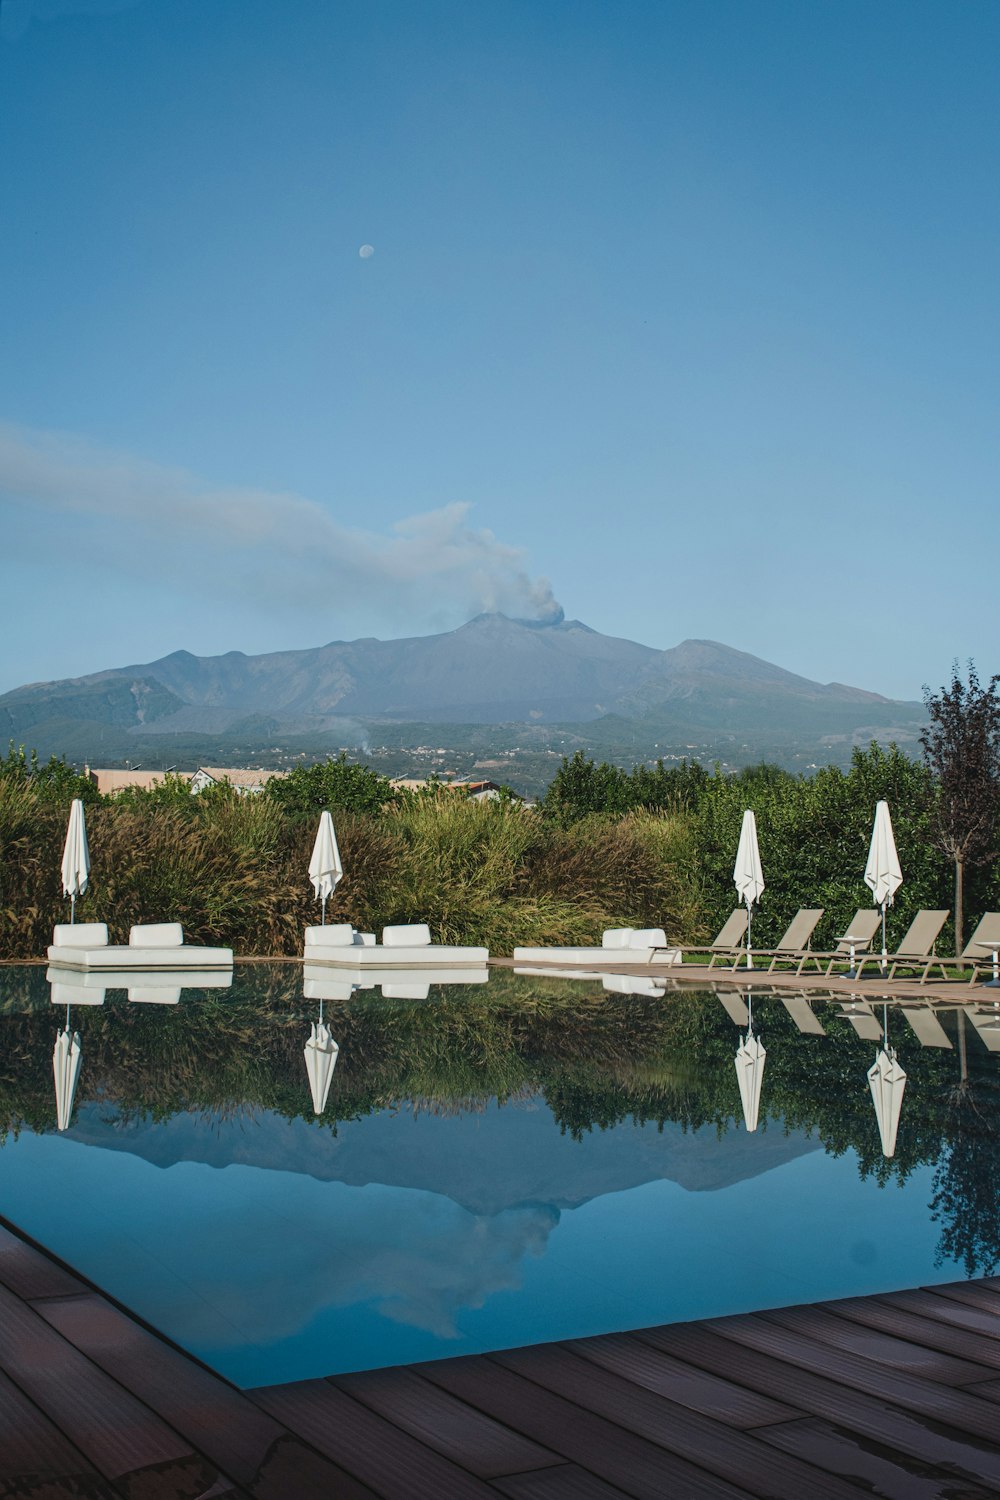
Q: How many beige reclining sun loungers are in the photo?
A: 5